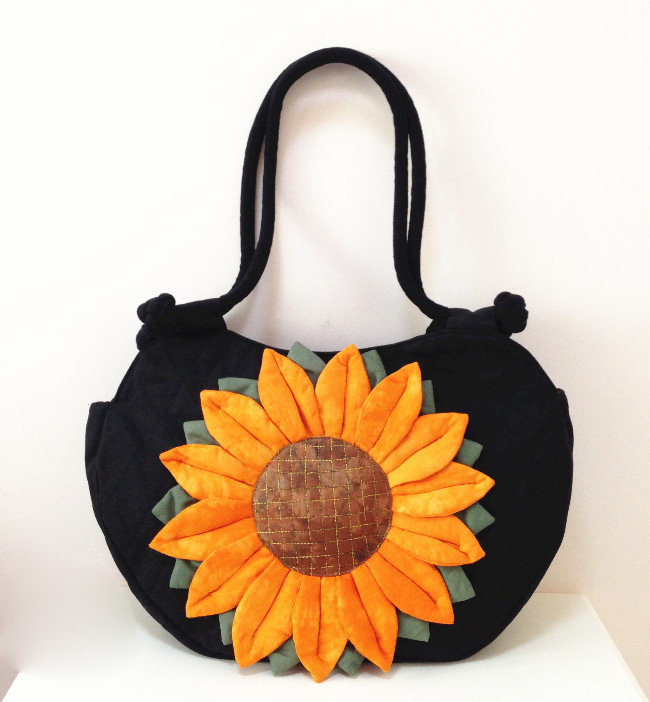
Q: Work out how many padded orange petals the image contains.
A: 14